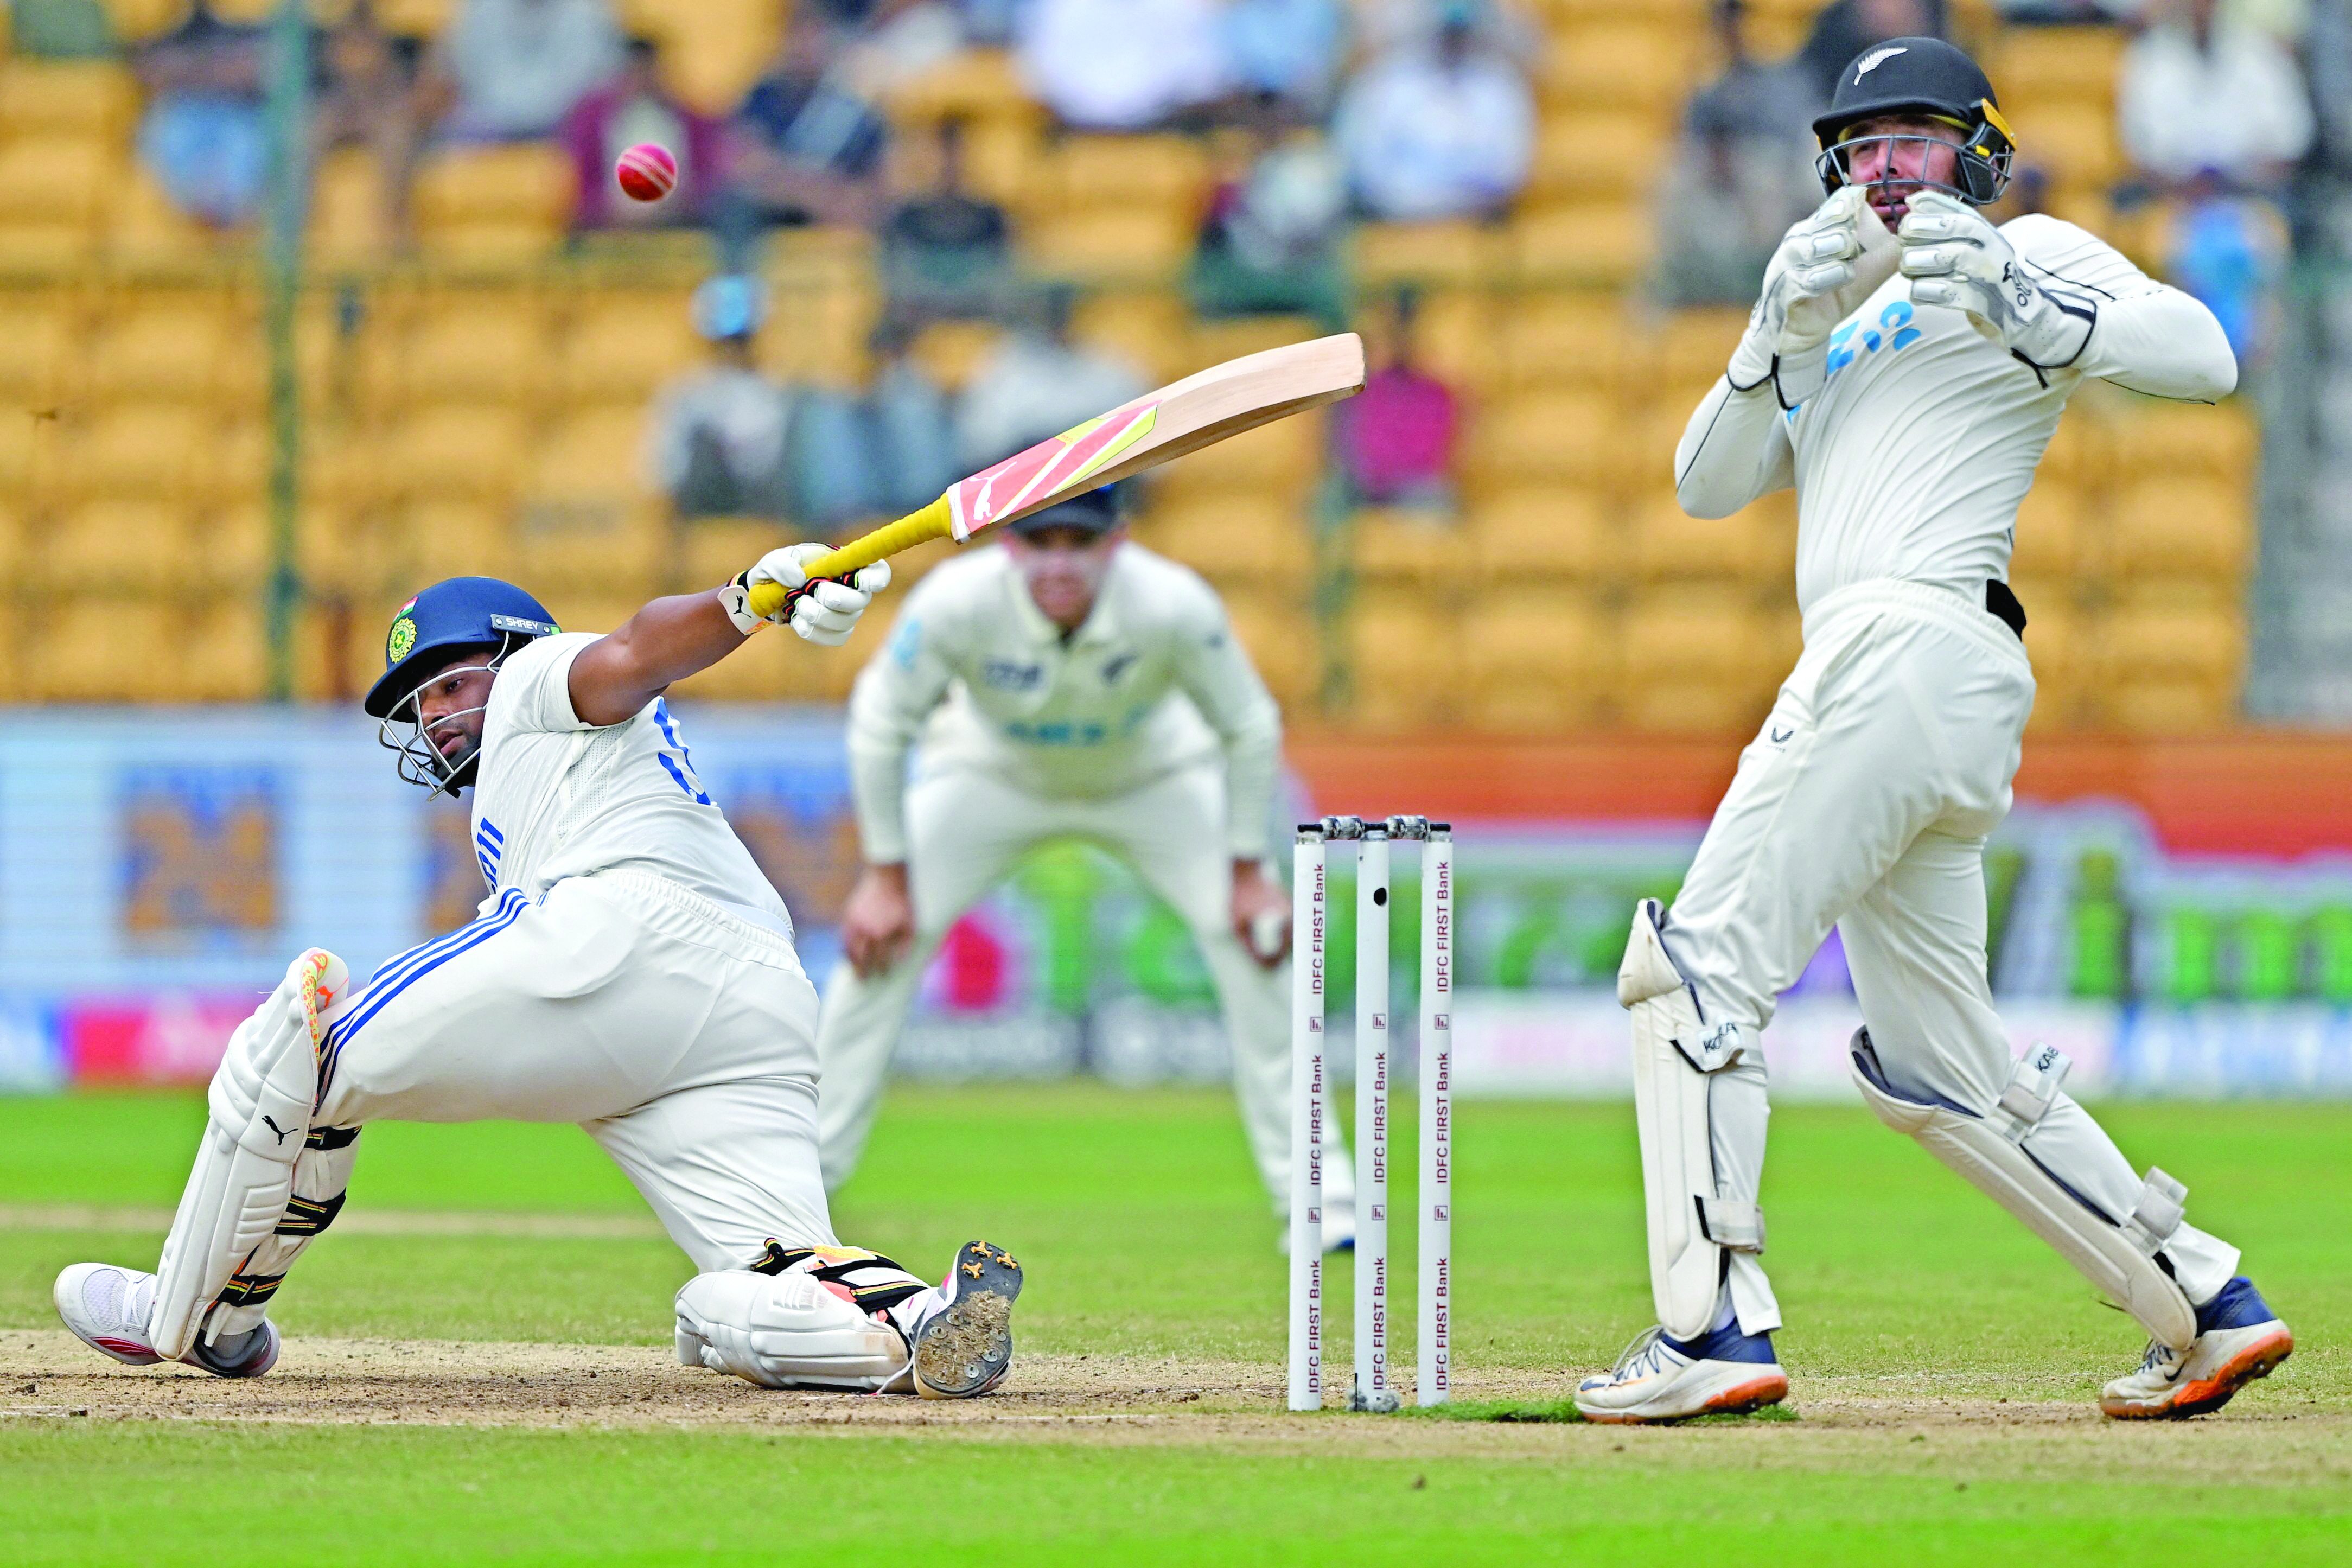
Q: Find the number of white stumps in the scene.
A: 3